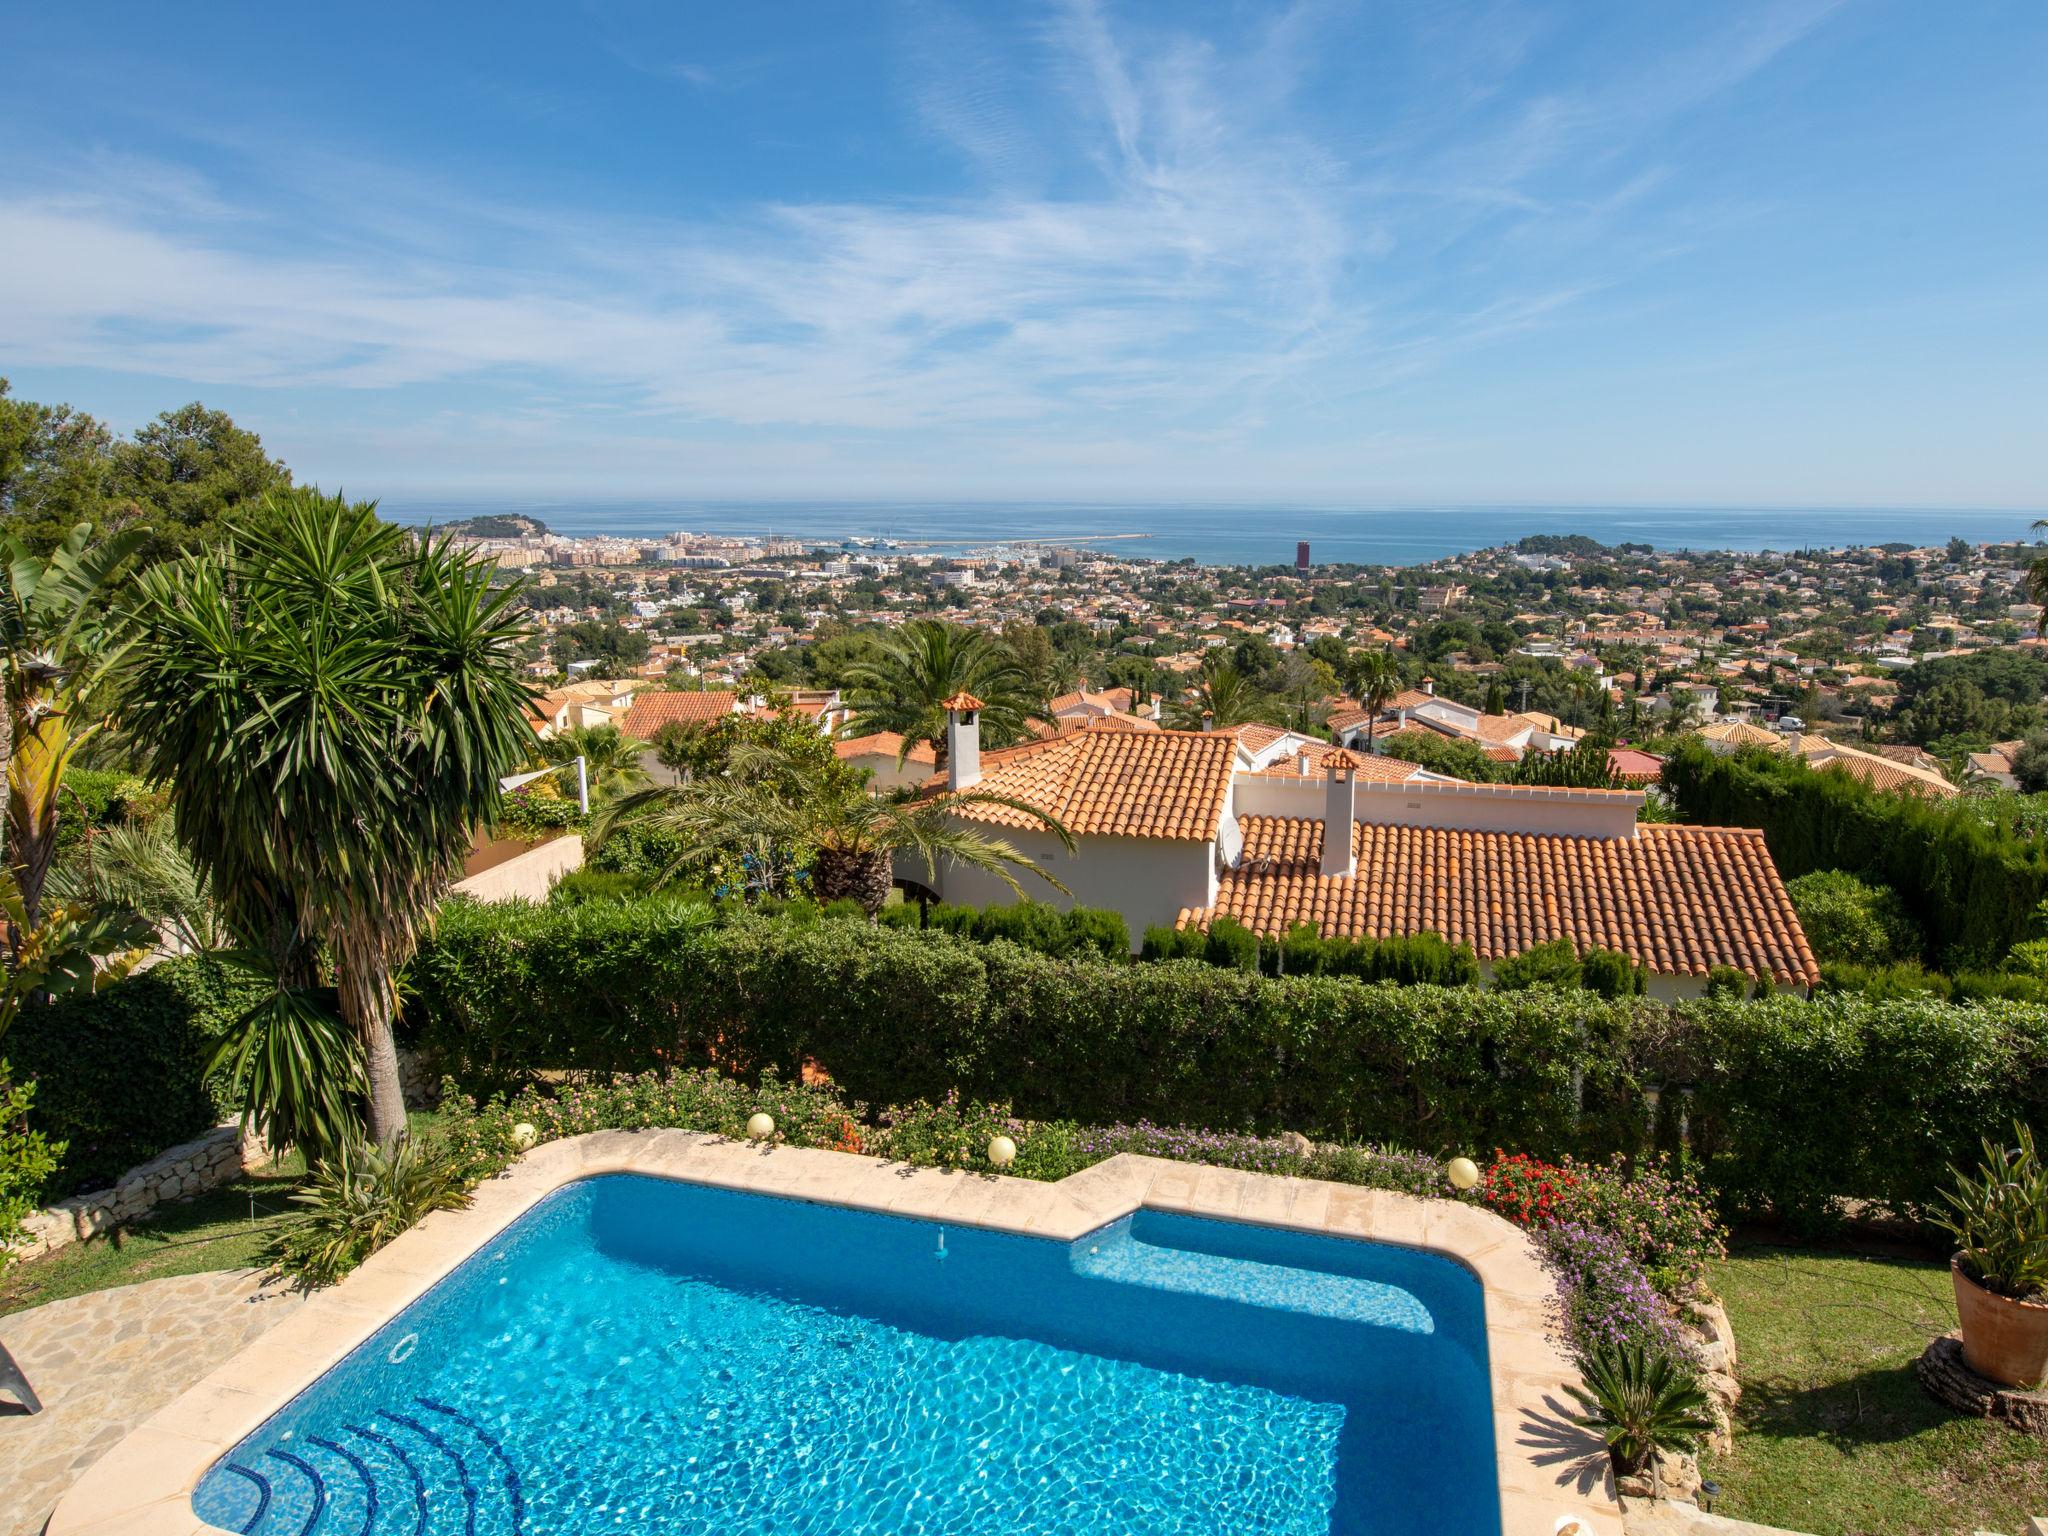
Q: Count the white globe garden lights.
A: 4